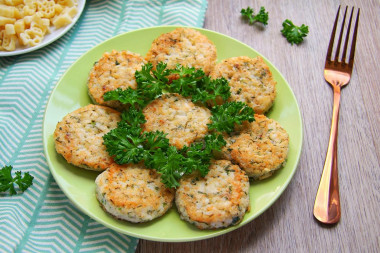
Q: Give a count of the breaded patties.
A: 8